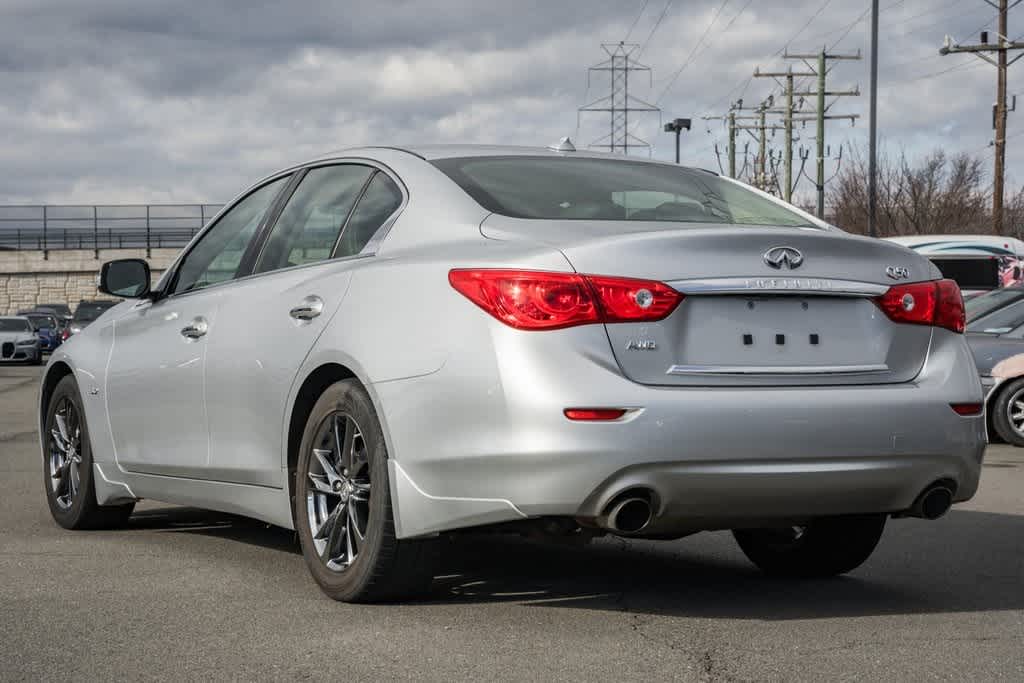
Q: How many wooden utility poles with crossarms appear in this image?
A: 5